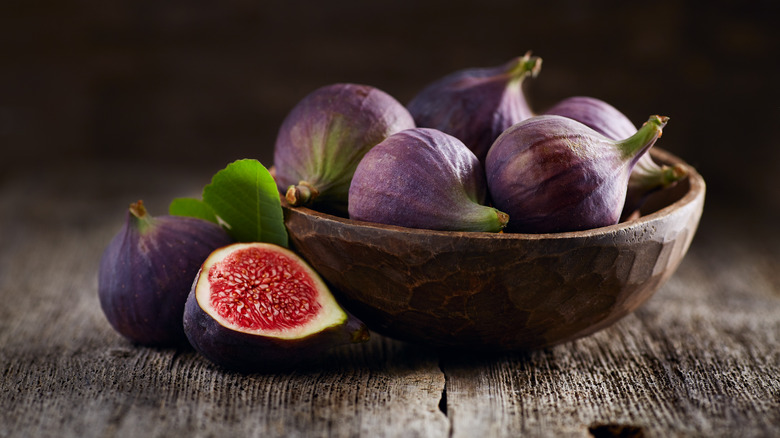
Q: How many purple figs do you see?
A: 7